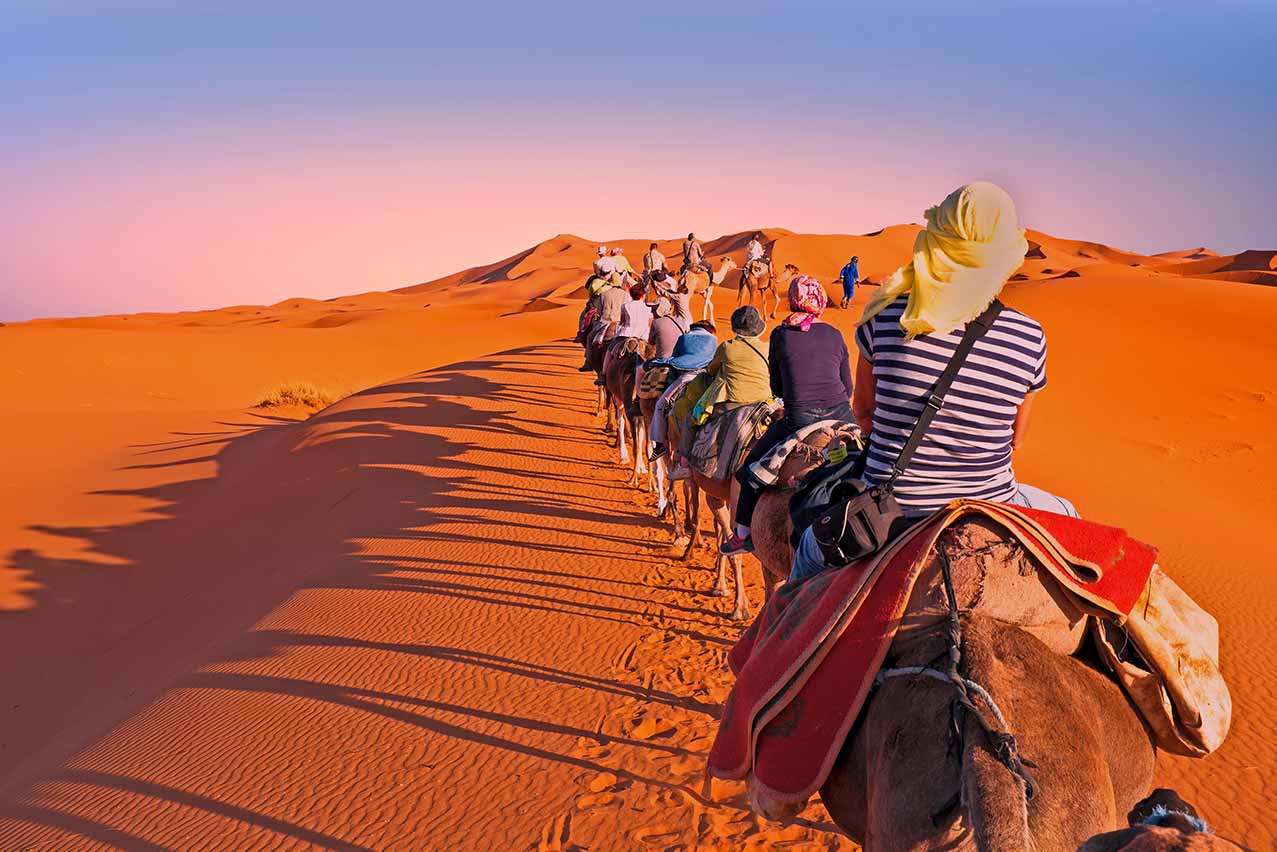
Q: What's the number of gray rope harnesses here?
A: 1